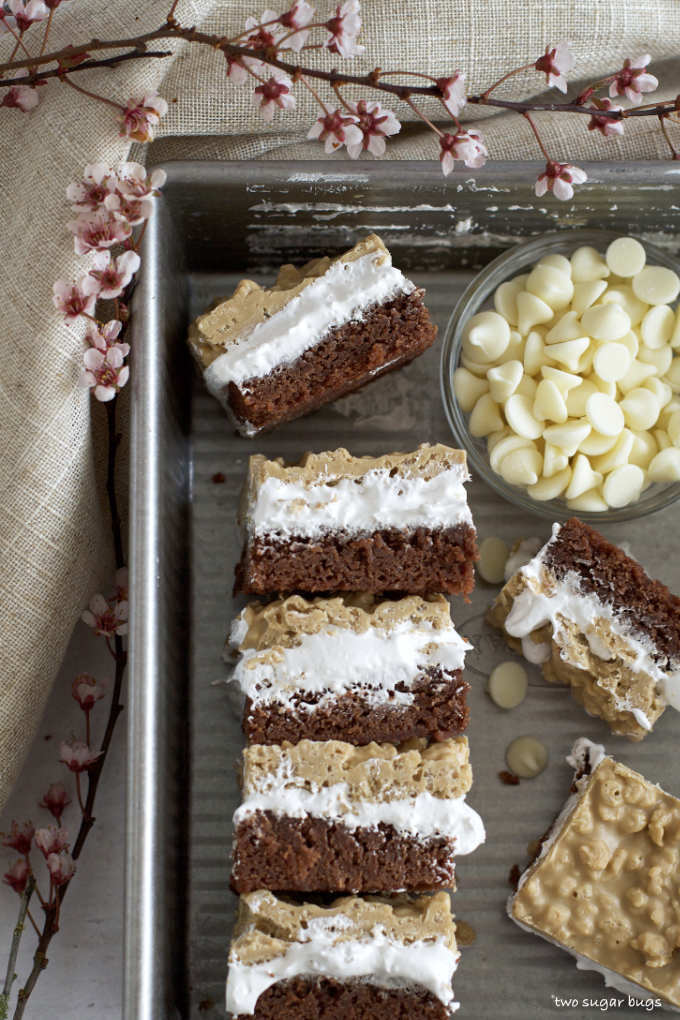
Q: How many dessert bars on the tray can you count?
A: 7